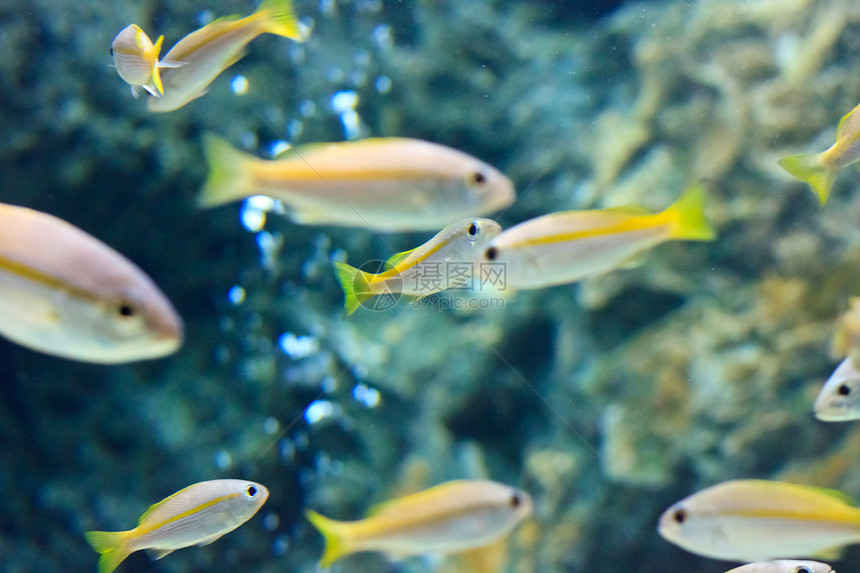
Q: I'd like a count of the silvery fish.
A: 12